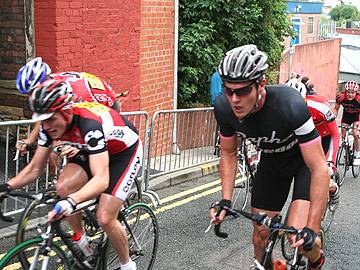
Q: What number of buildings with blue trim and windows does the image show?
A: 1